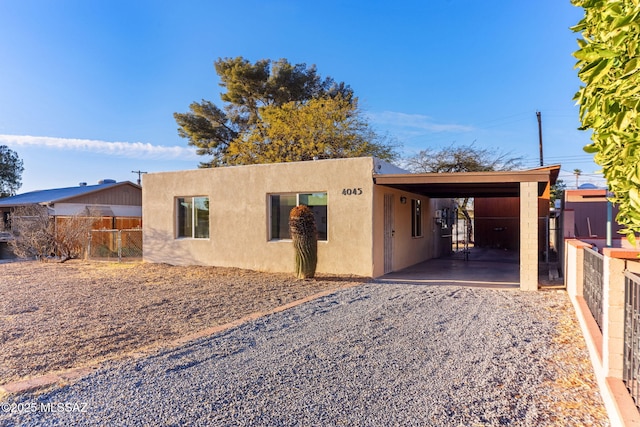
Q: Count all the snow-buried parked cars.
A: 0